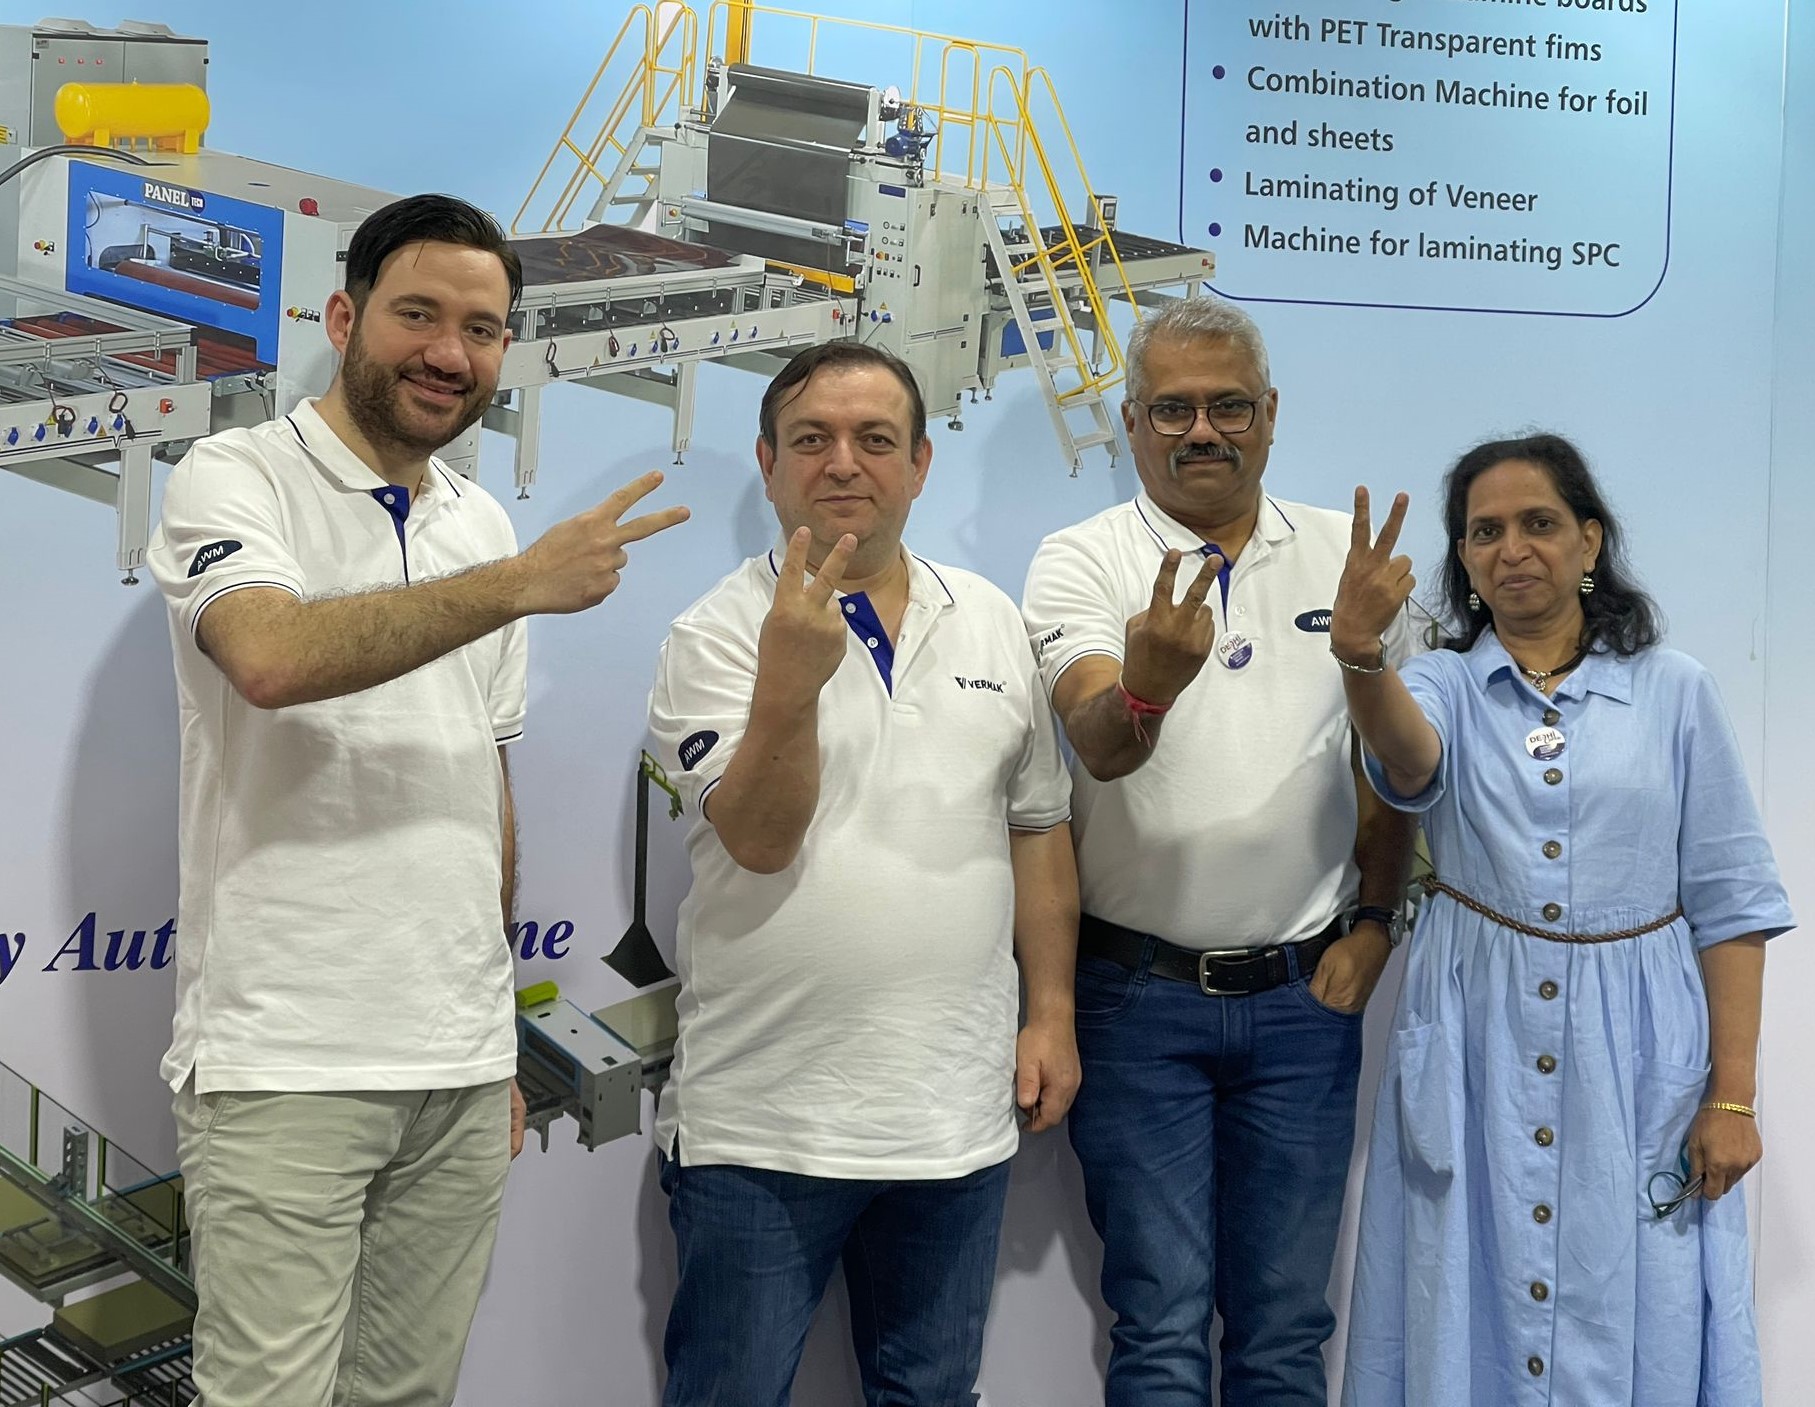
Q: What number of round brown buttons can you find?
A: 10